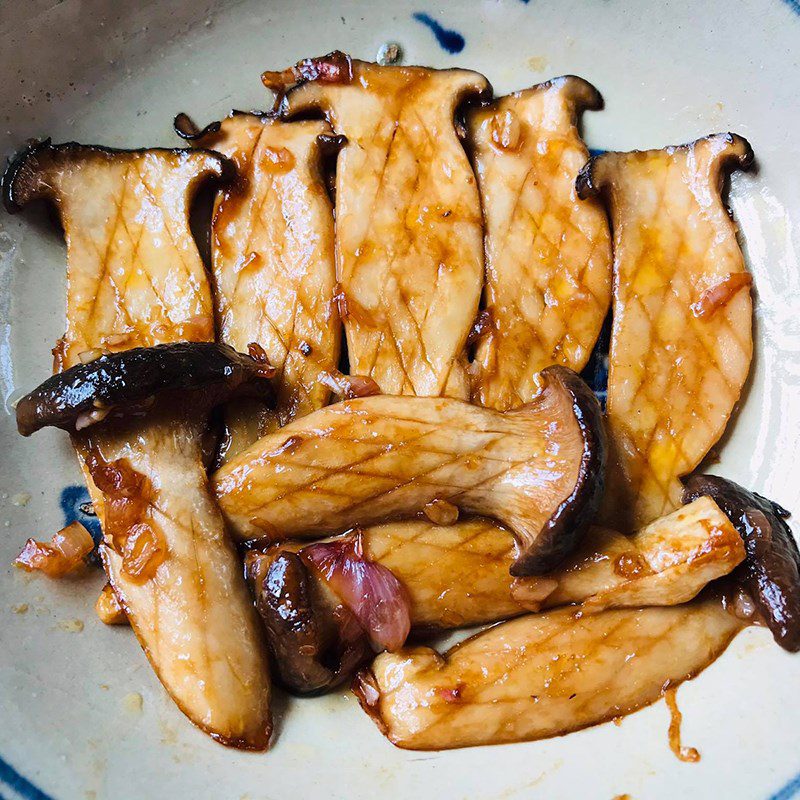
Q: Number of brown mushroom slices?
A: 9